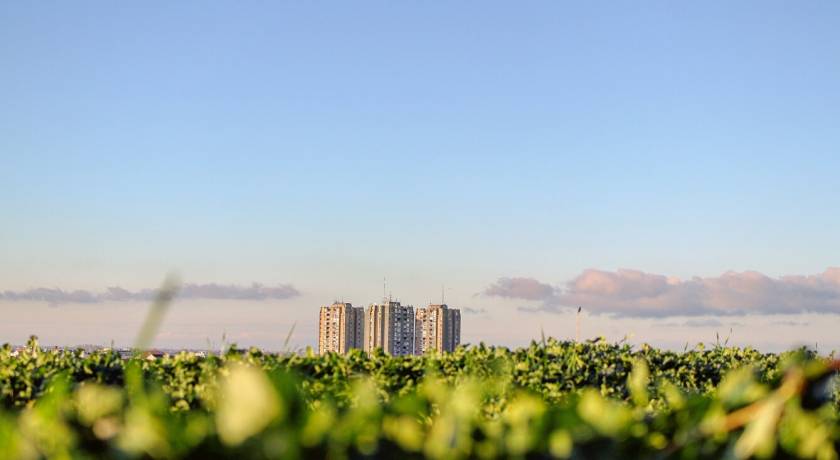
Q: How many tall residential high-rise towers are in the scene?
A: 3